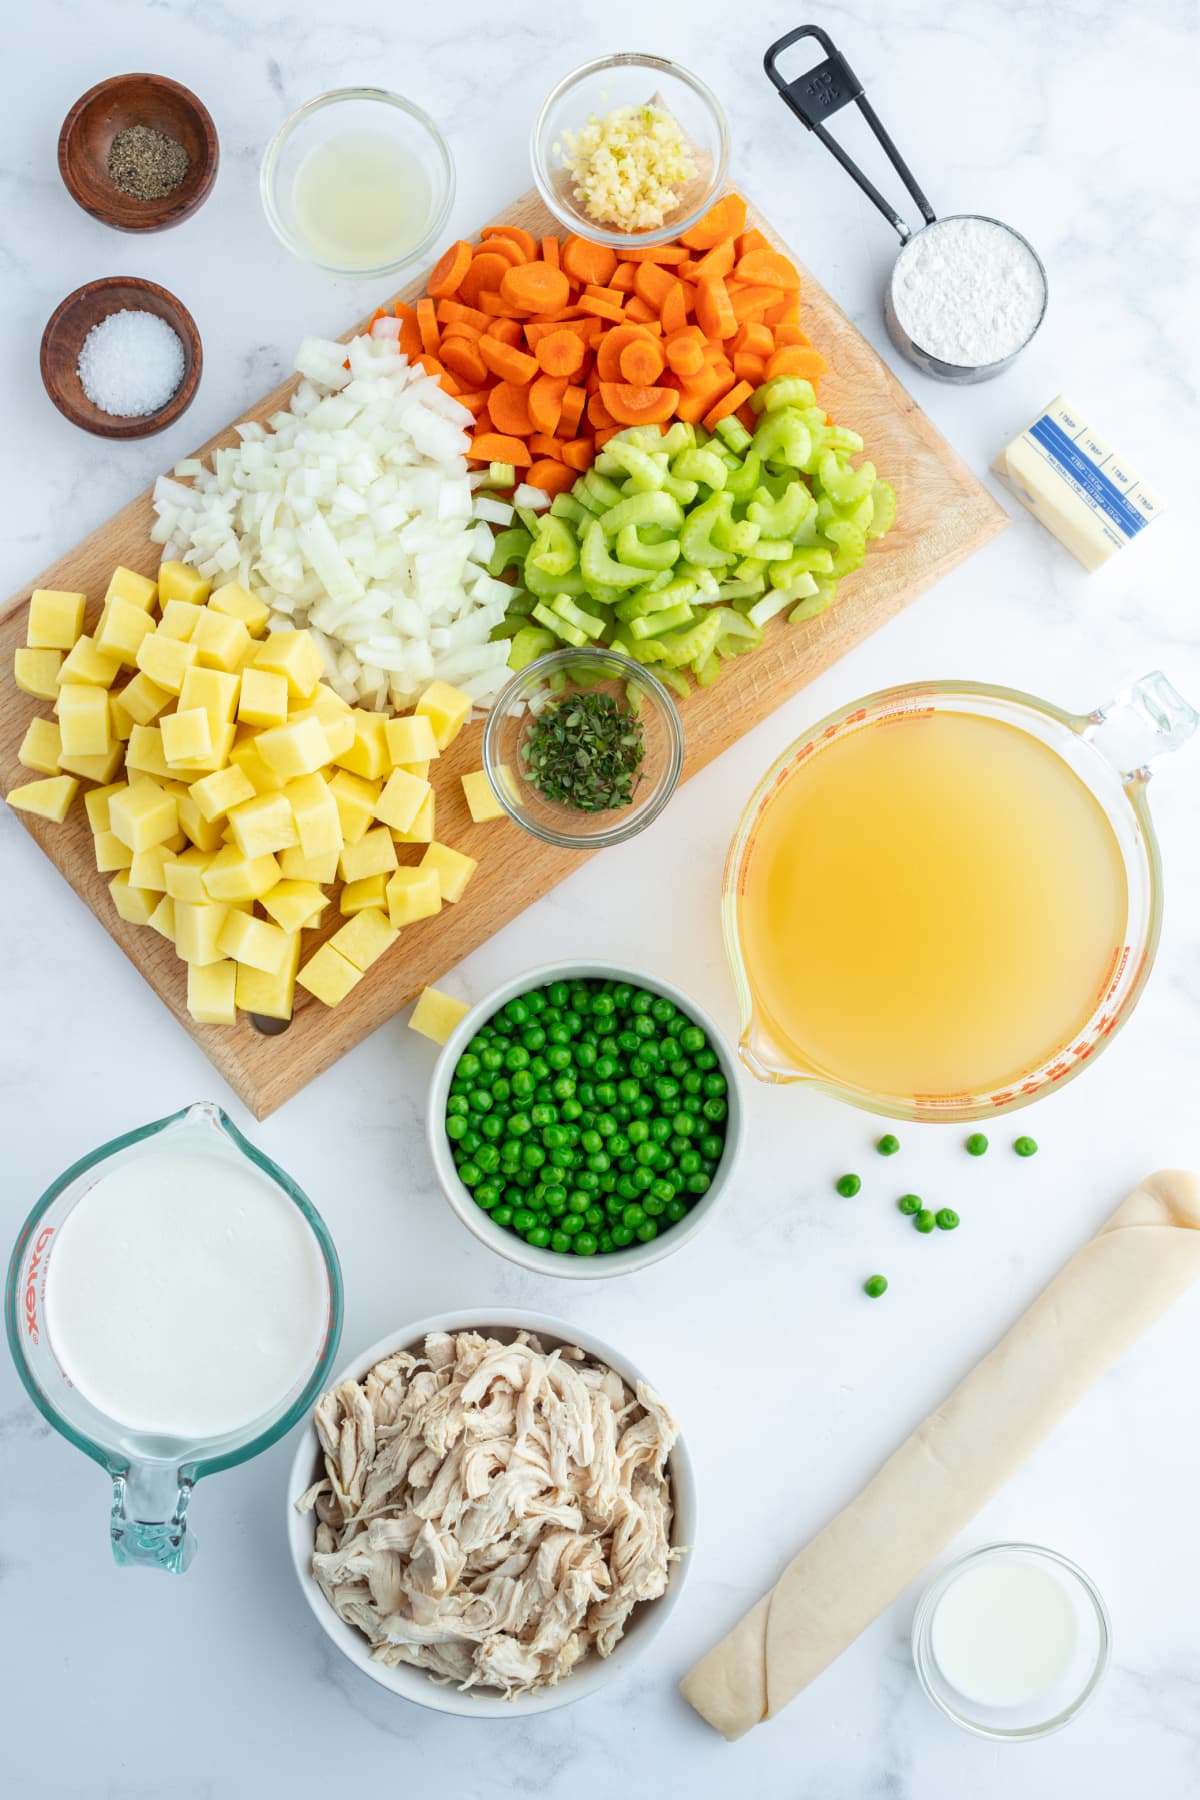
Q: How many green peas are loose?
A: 8